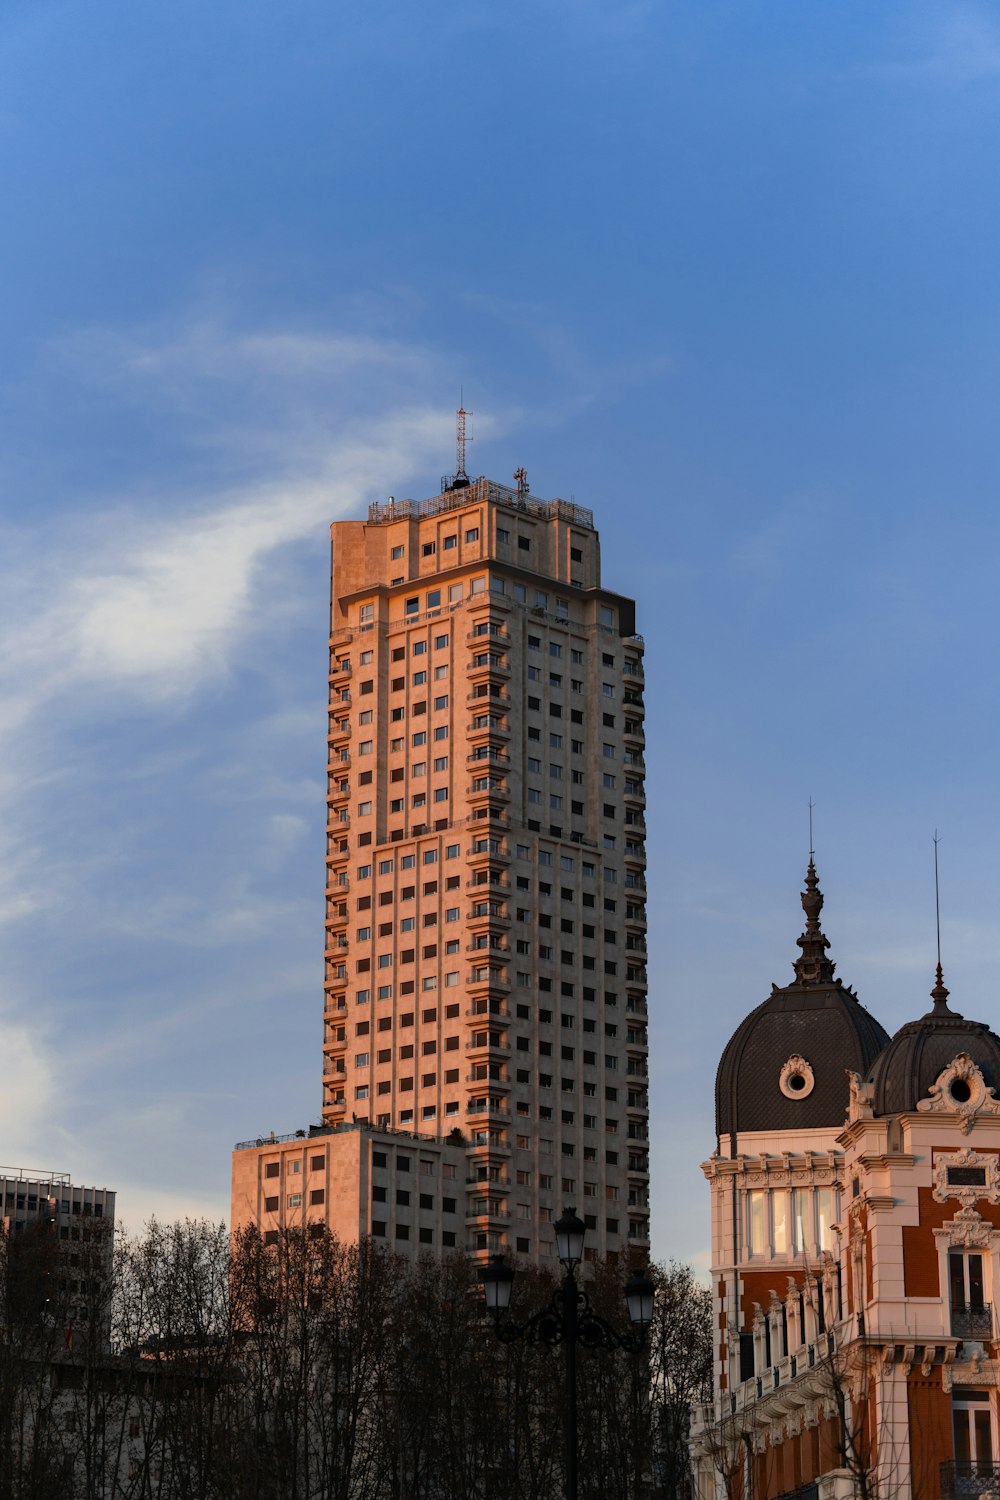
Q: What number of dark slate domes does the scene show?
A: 2